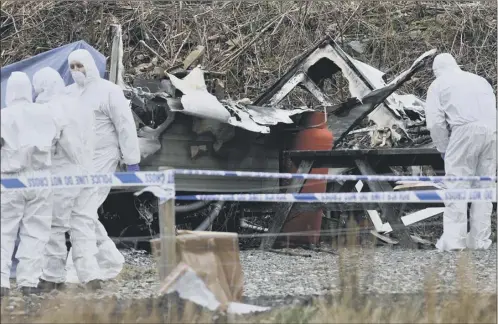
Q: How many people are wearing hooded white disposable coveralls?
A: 4